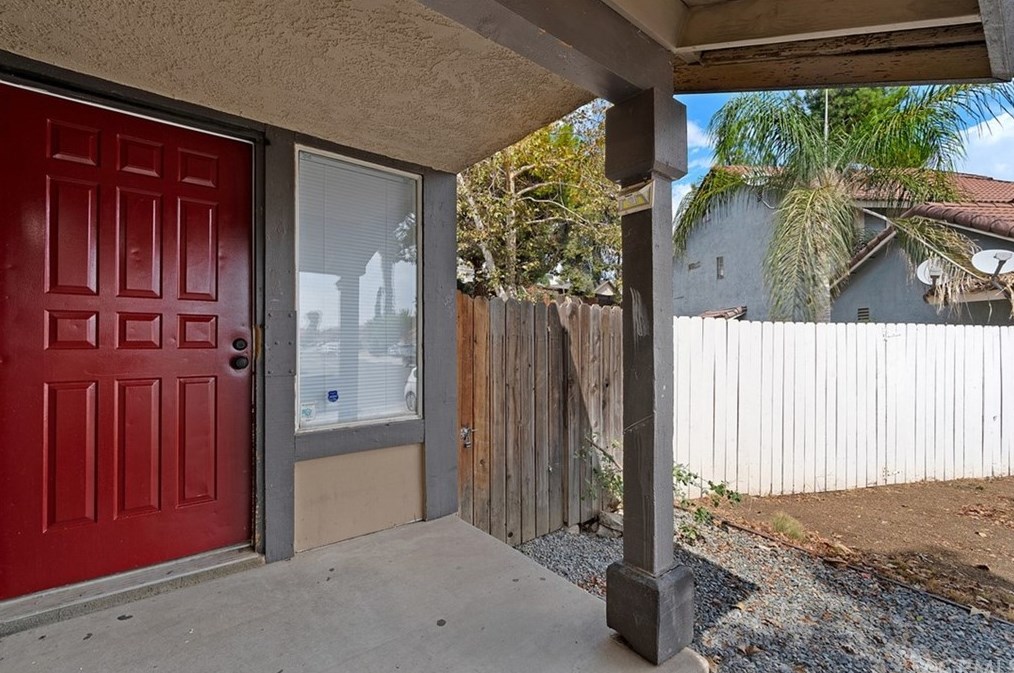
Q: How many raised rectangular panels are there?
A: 12